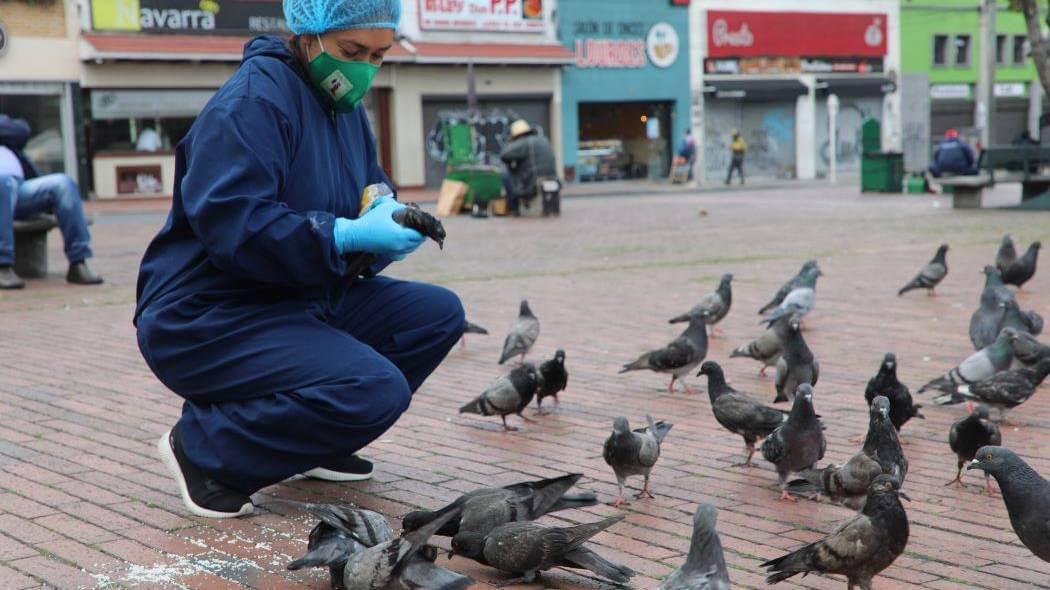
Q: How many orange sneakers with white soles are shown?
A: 0